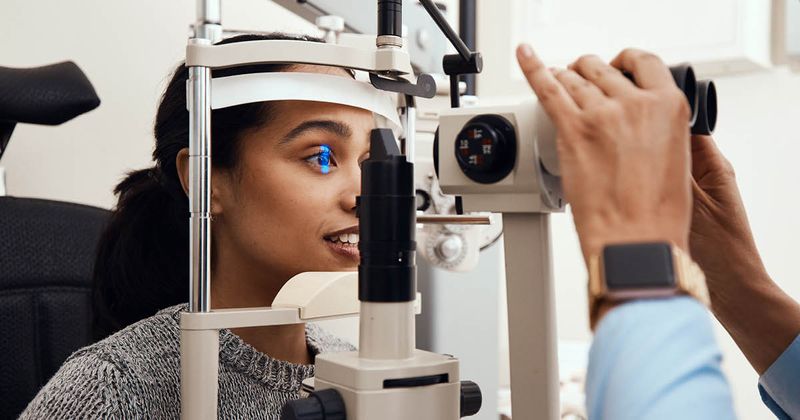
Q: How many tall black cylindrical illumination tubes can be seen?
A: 1